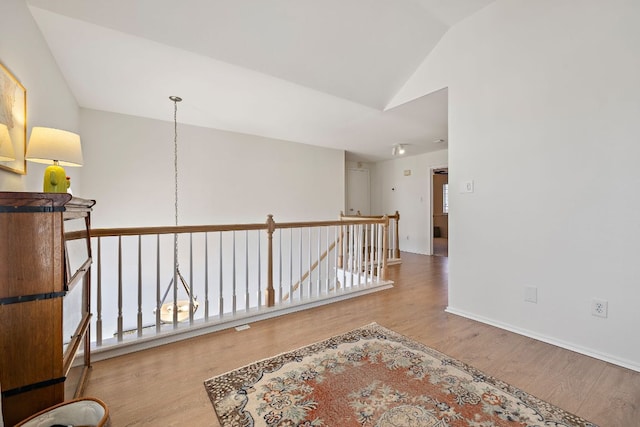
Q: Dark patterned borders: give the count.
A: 1